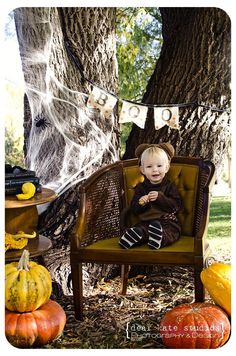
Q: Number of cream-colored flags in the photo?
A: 3